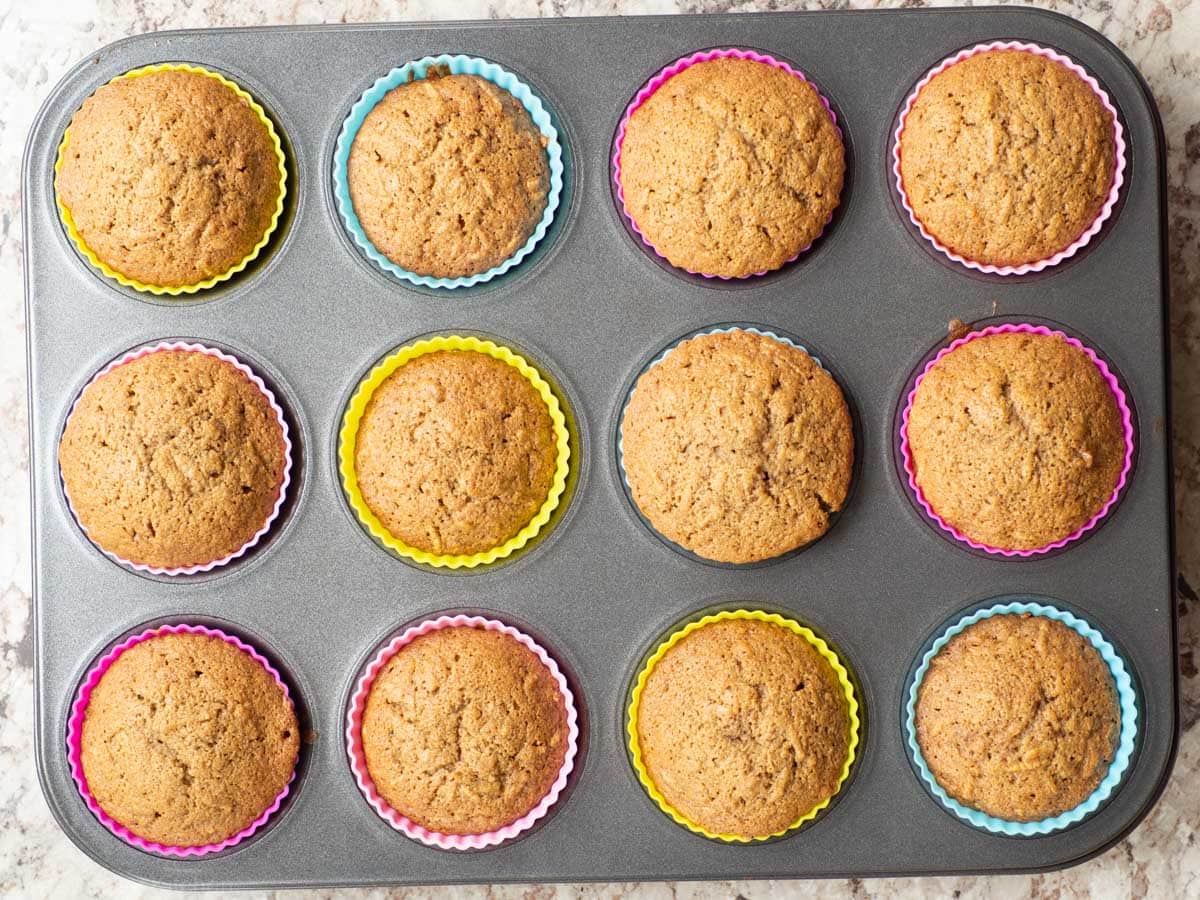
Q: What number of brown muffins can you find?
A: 12